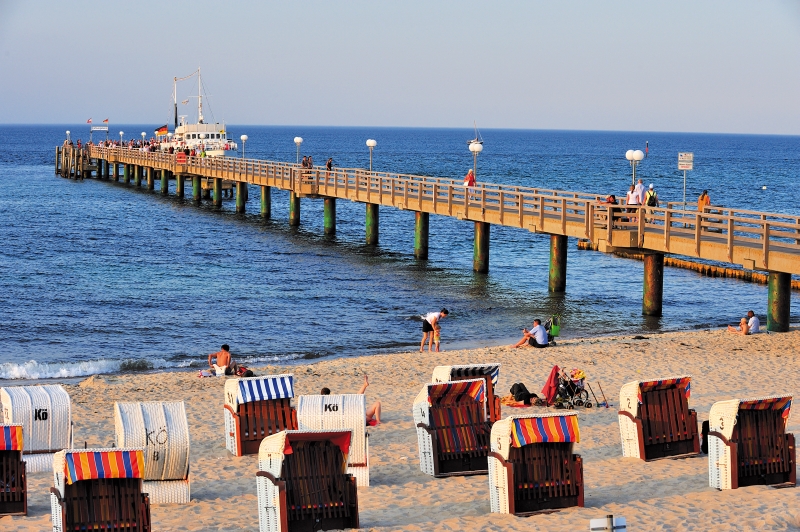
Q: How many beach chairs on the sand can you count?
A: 12